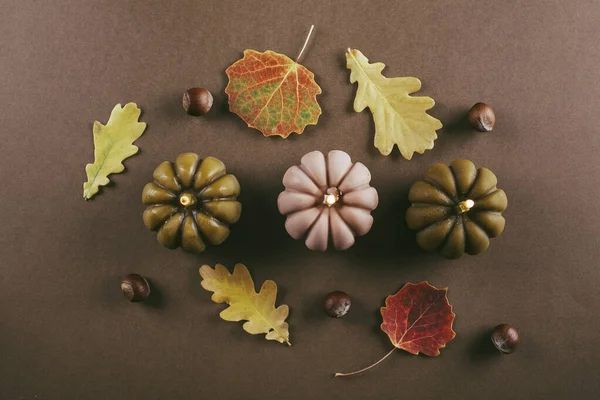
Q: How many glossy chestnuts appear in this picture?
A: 5